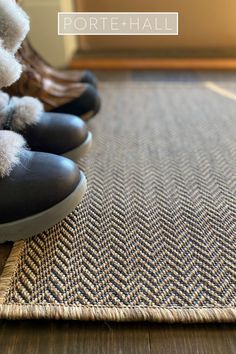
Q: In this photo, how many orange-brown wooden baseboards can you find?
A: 1